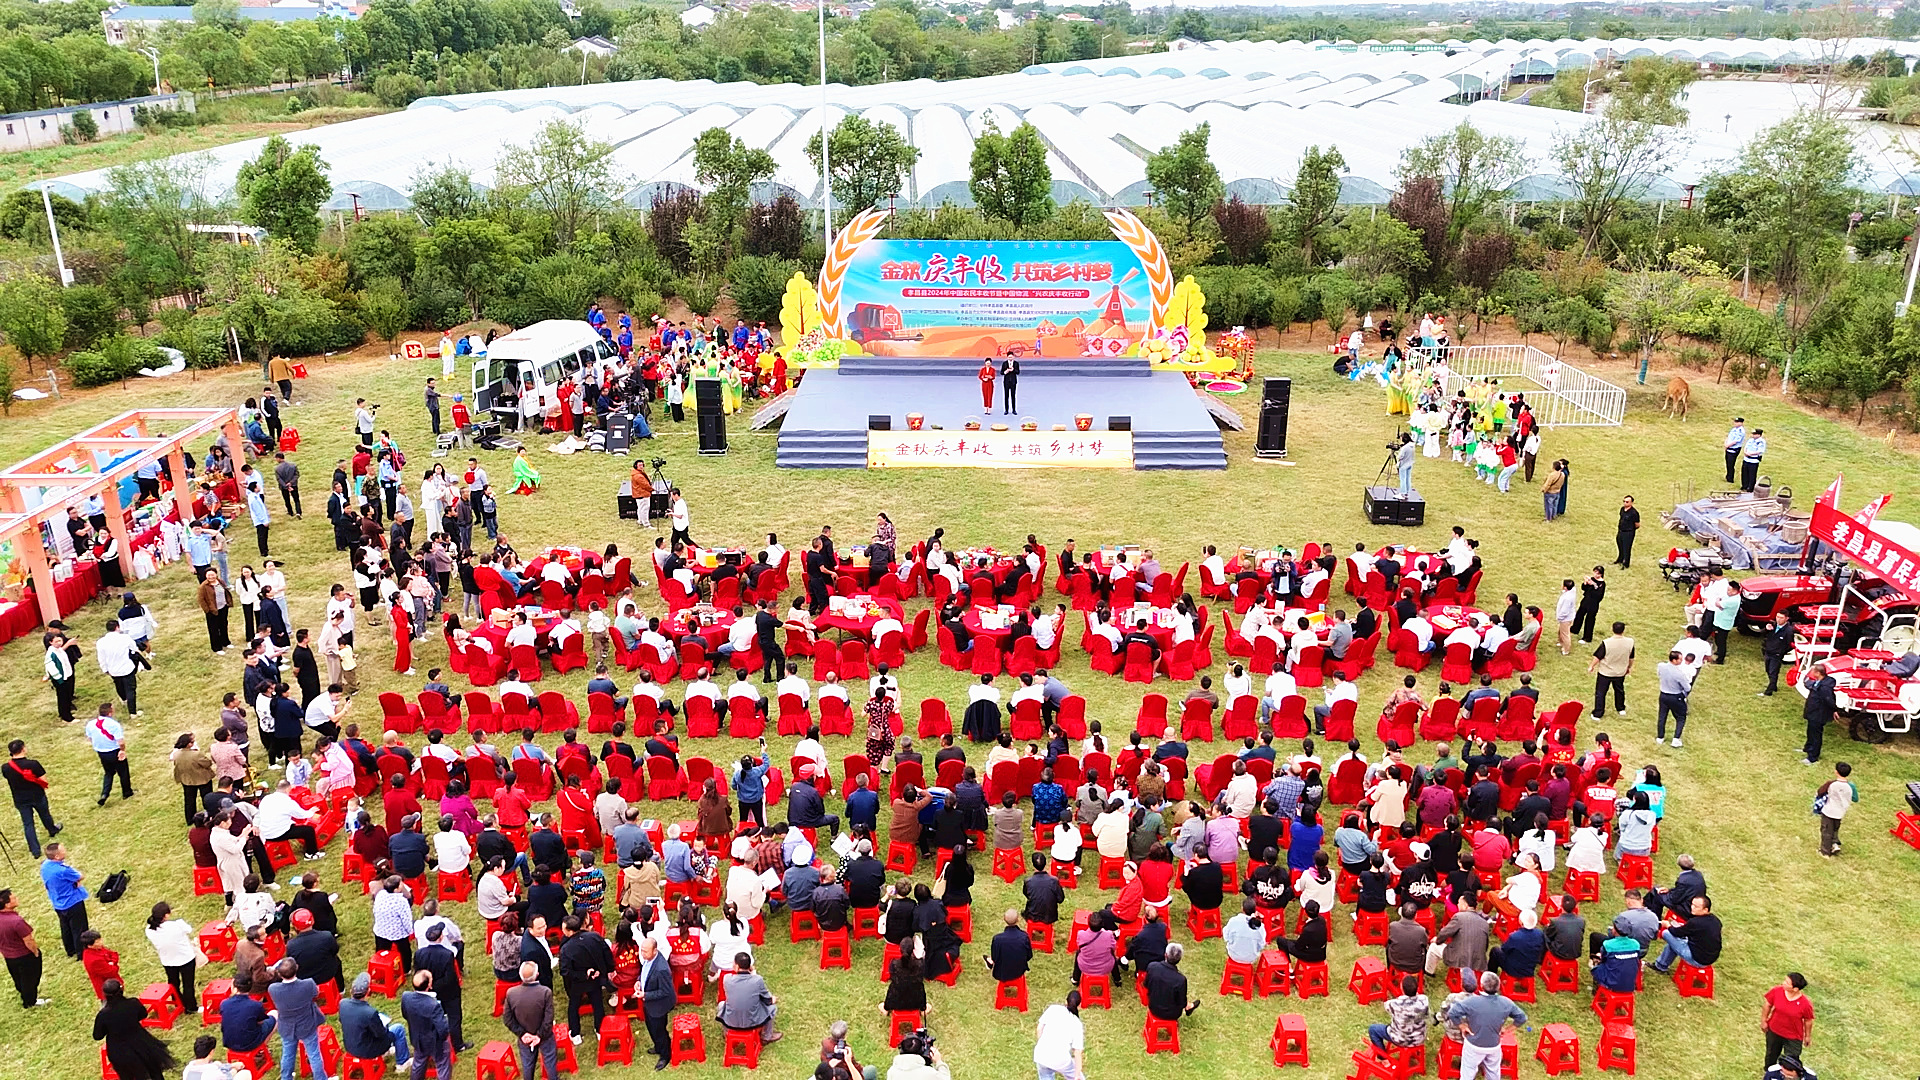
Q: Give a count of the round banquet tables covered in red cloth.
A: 14